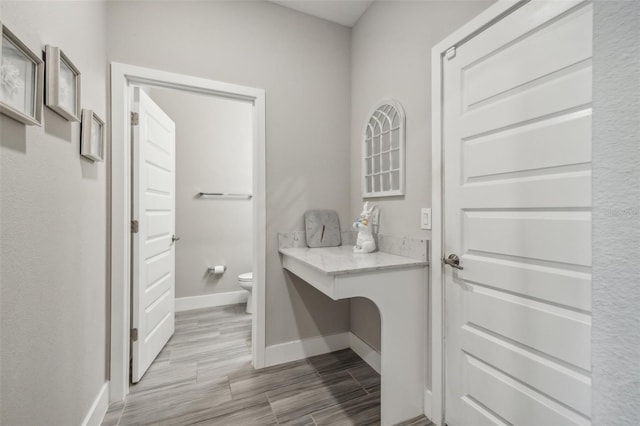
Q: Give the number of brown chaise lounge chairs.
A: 0